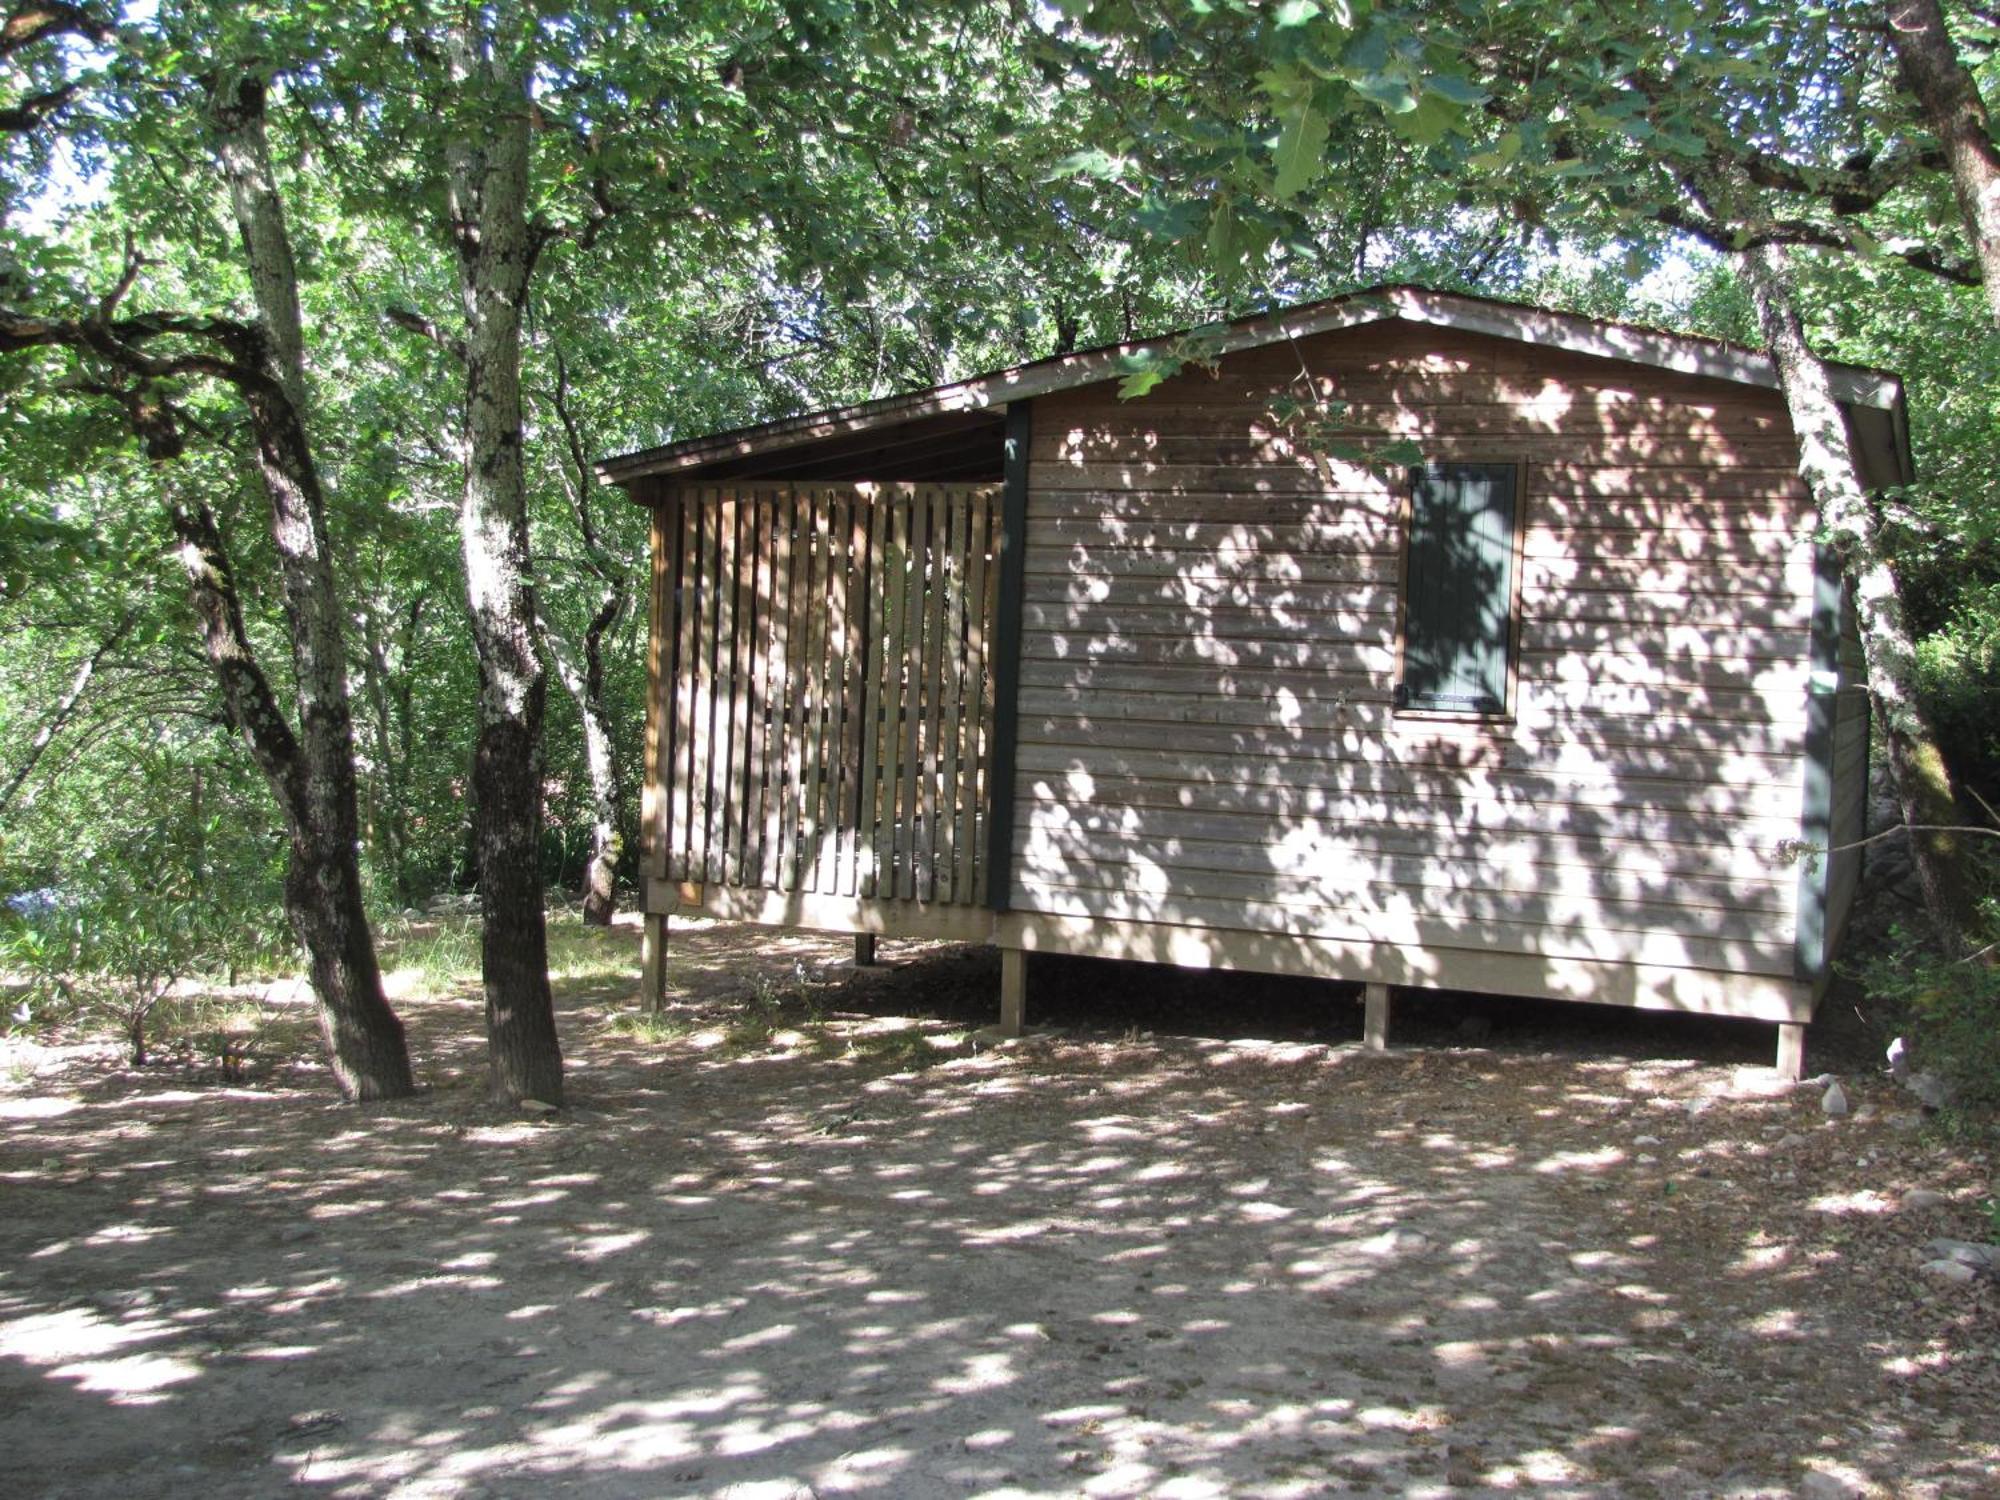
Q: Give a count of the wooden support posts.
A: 5